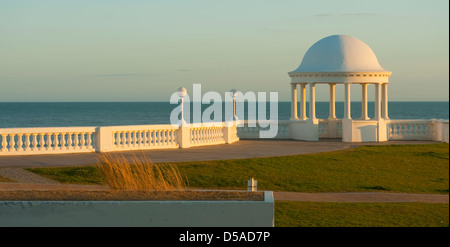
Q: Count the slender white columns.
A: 8